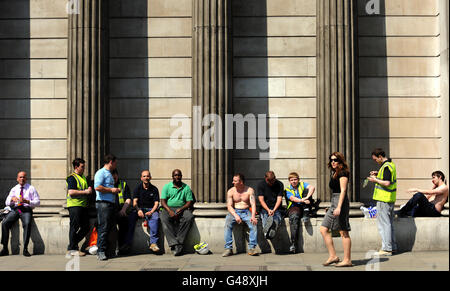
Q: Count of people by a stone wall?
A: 12